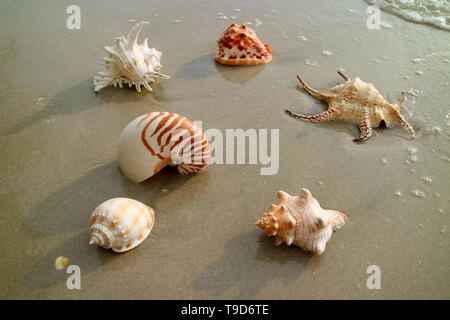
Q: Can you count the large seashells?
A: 6